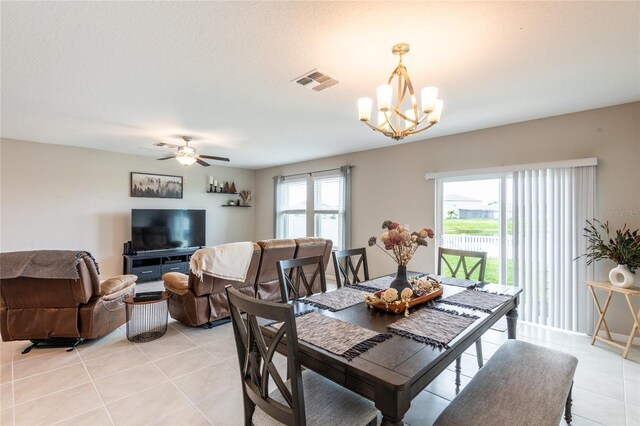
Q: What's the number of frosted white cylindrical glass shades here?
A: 6